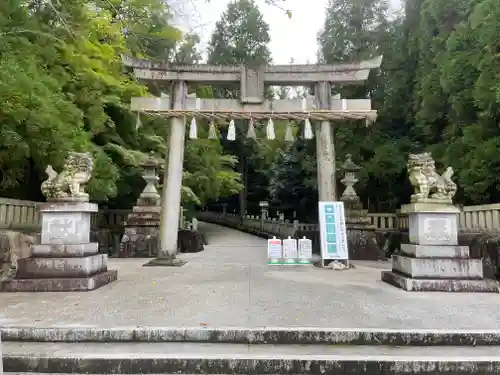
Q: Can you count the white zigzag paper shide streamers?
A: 4